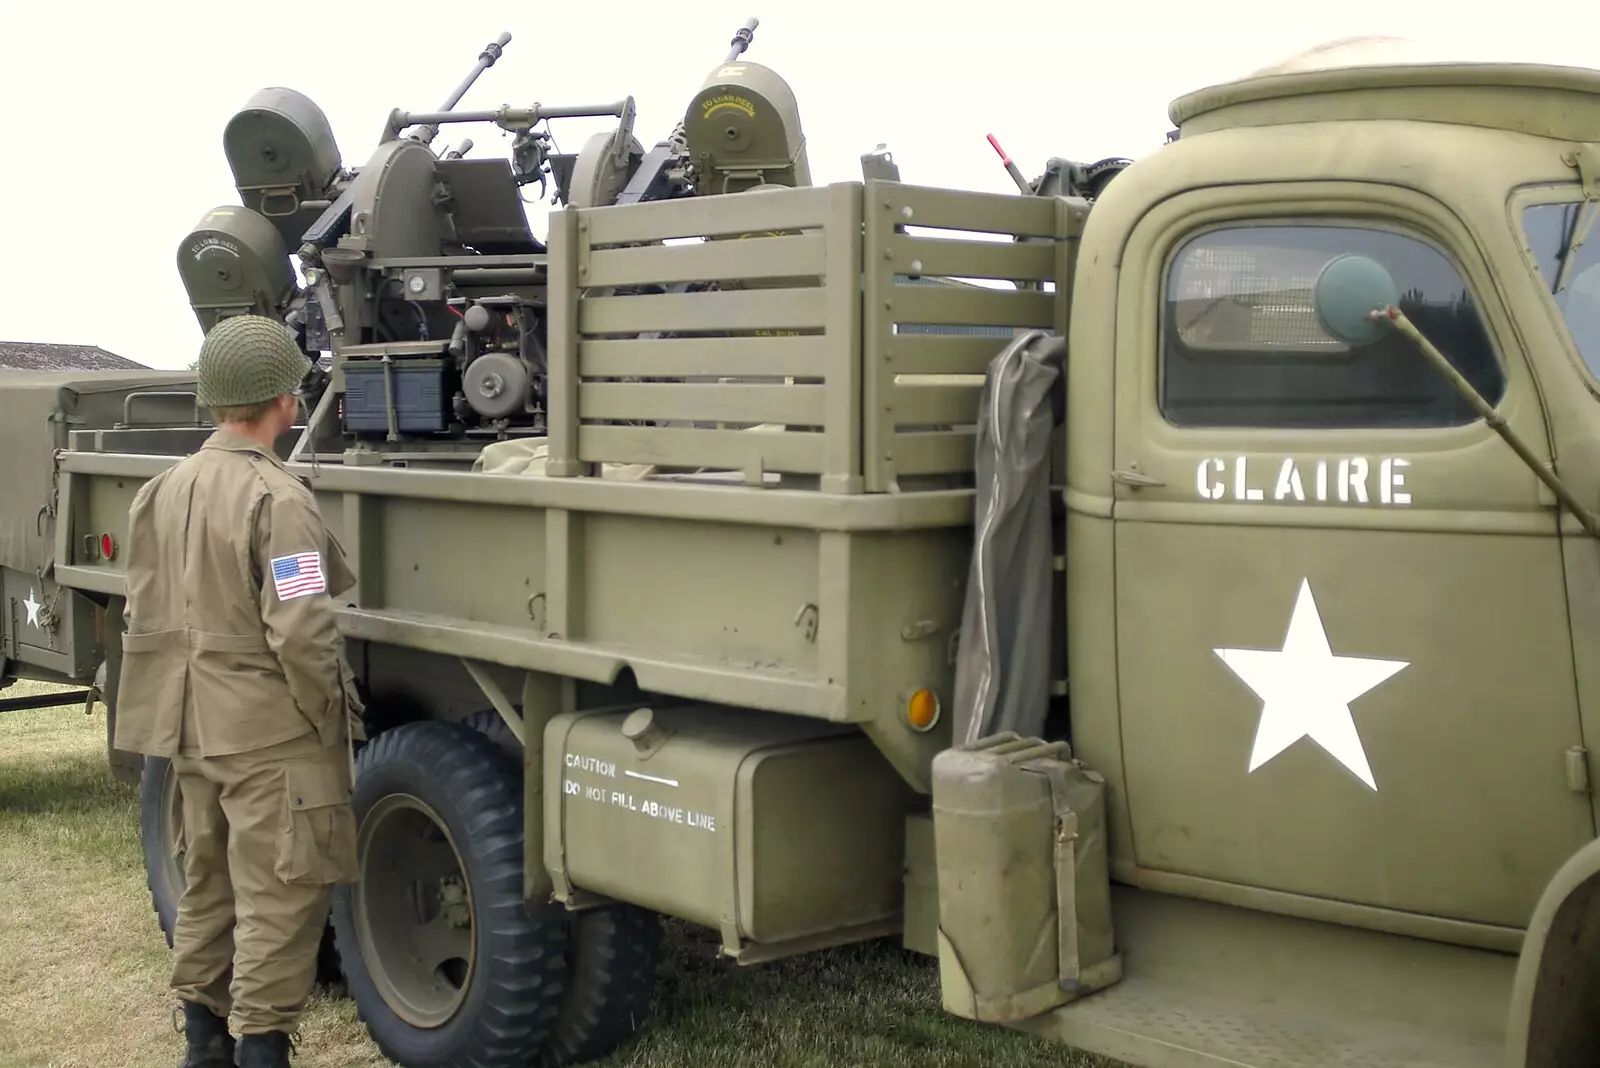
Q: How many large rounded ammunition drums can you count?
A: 3